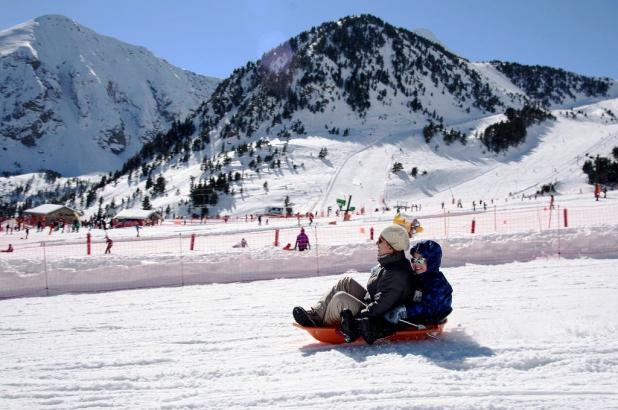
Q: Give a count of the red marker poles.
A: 6